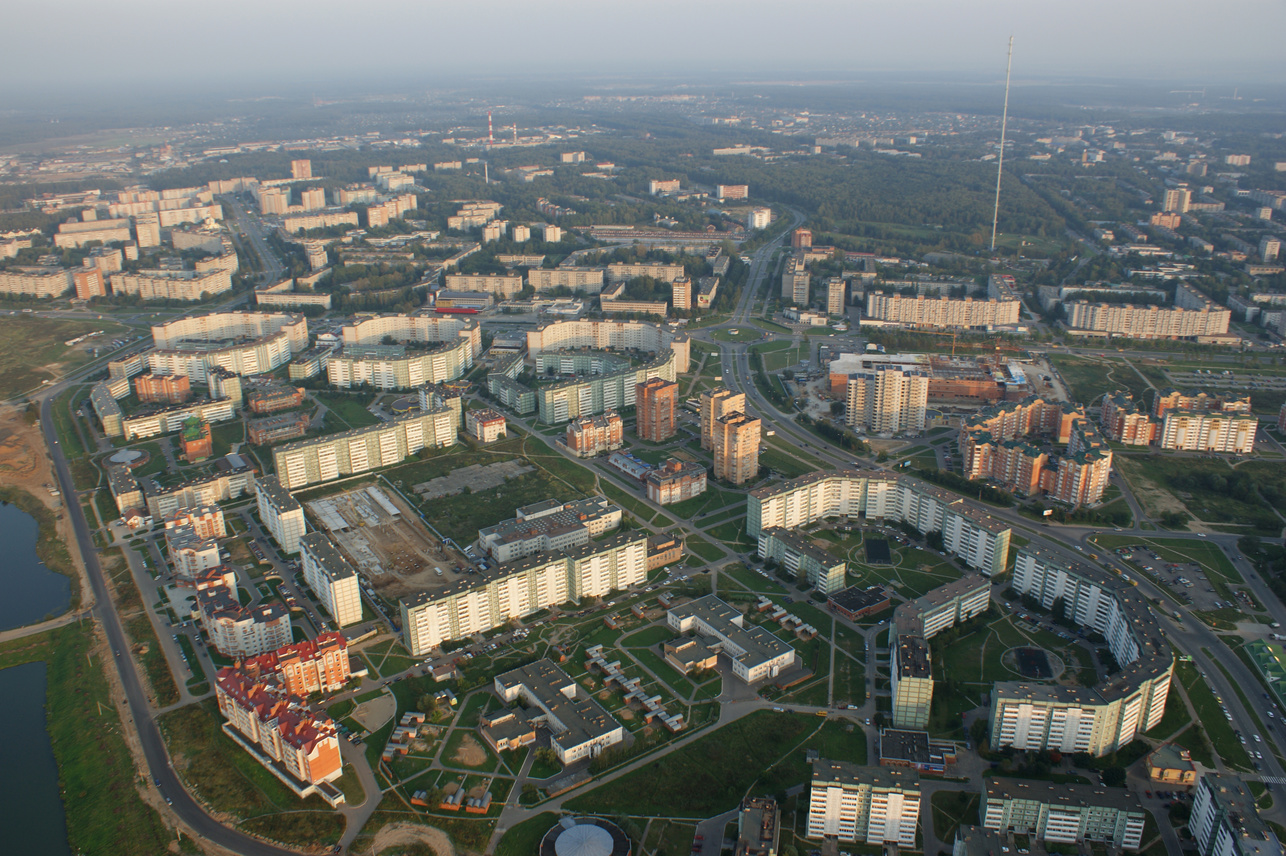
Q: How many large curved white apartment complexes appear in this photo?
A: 5